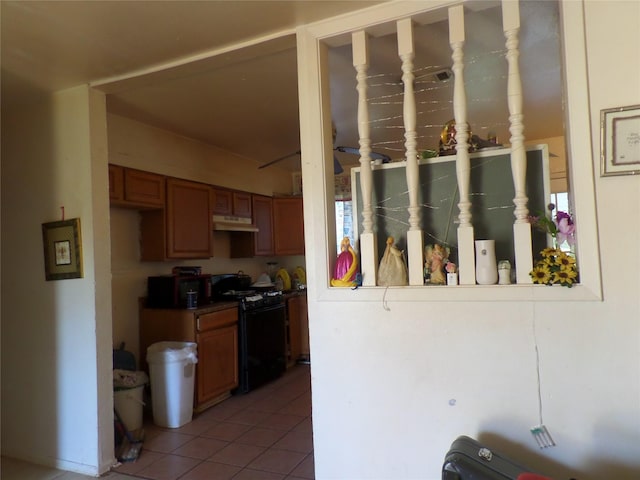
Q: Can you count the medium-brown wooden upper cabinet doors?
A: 7